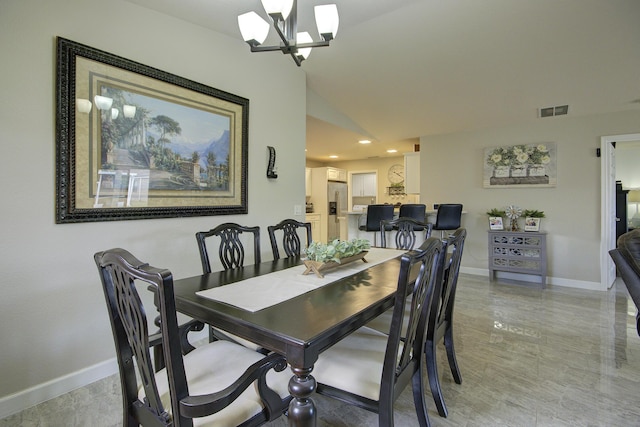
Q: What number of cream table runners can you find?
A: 1